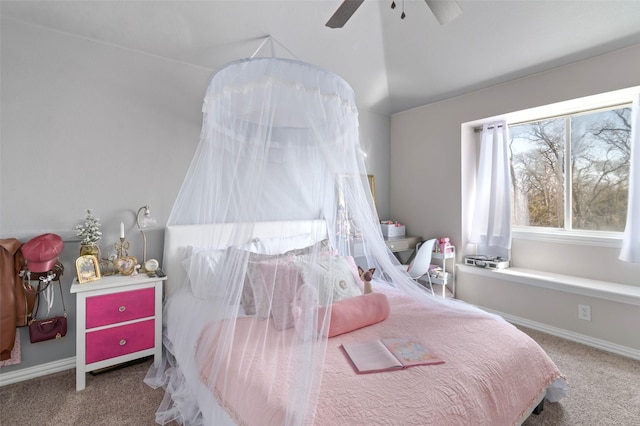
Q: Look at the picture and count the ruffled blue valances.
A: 0